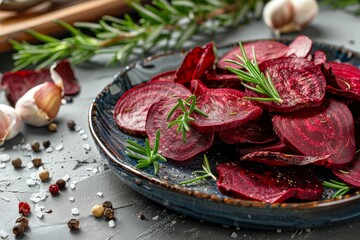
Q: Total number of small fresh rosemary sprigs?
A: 5